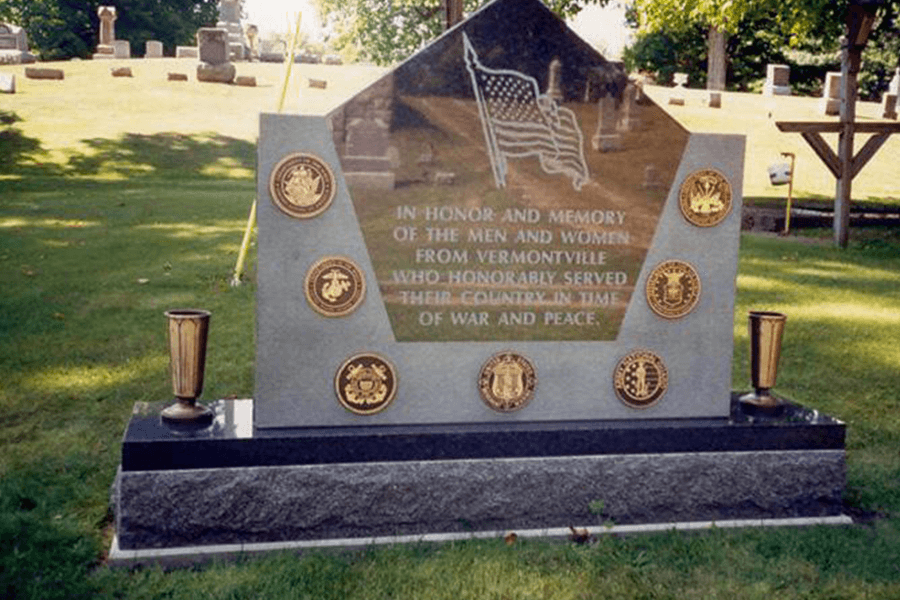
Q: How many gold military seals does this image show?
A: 7